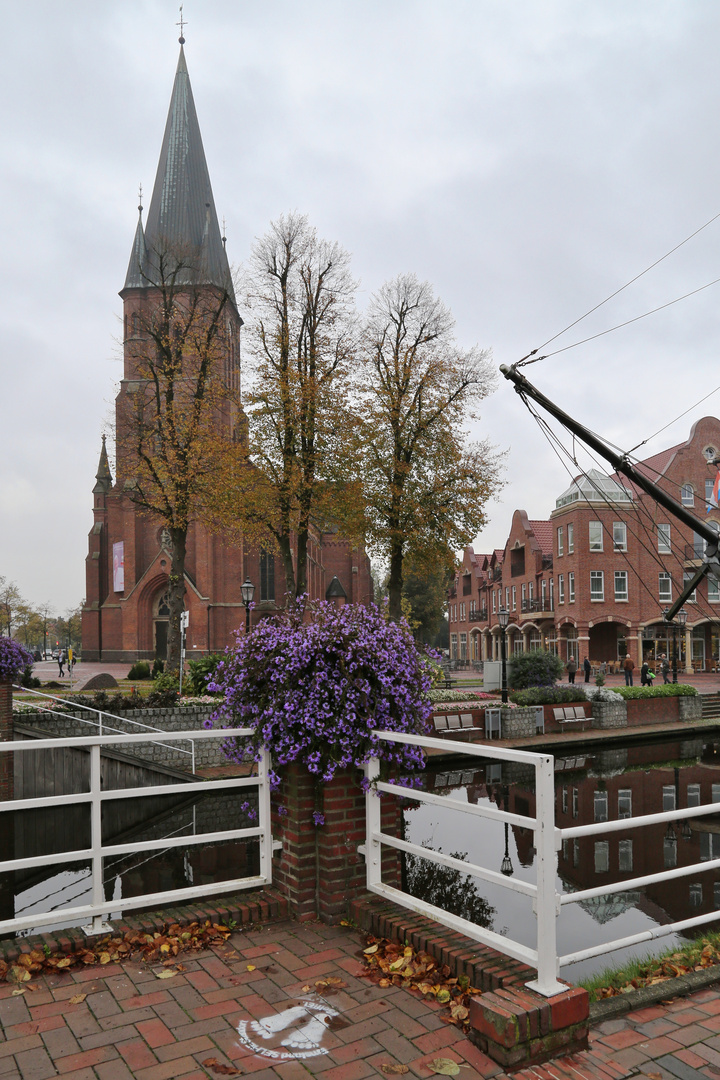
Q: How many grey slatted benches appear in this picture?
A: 2